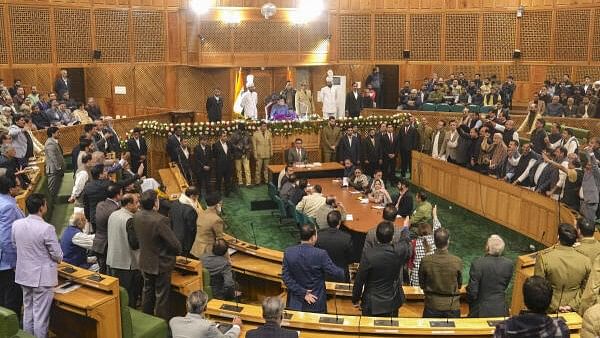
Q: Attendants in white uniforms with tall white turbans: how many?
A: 2